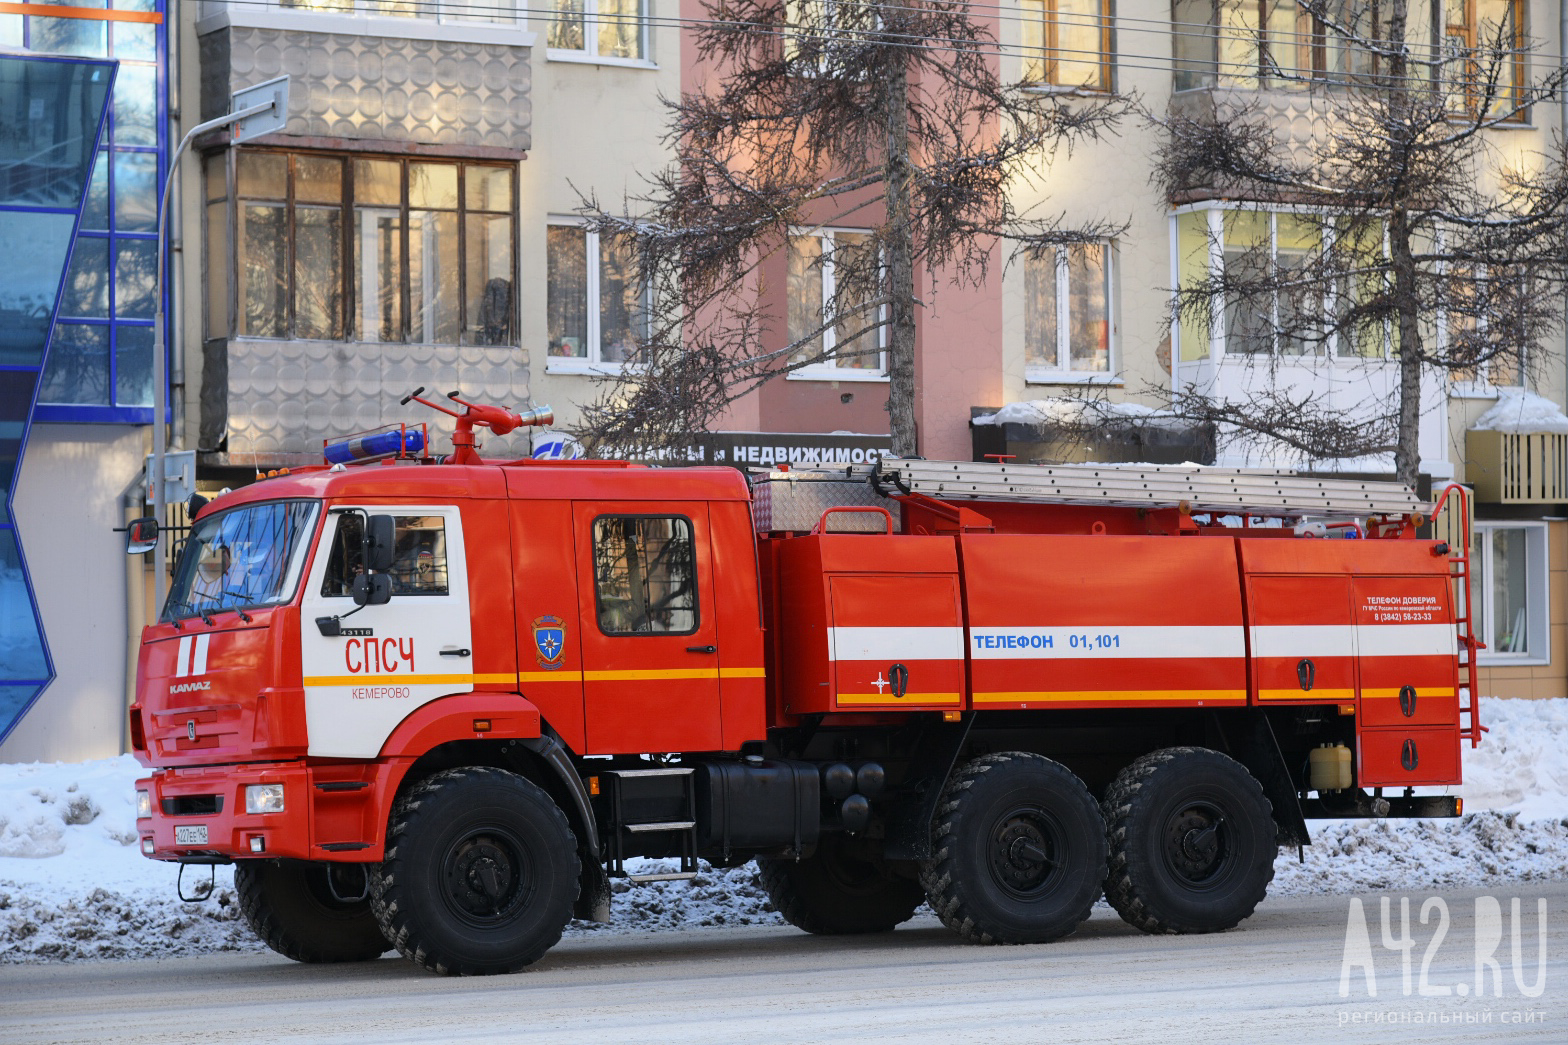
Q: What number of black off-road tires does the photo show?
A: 5